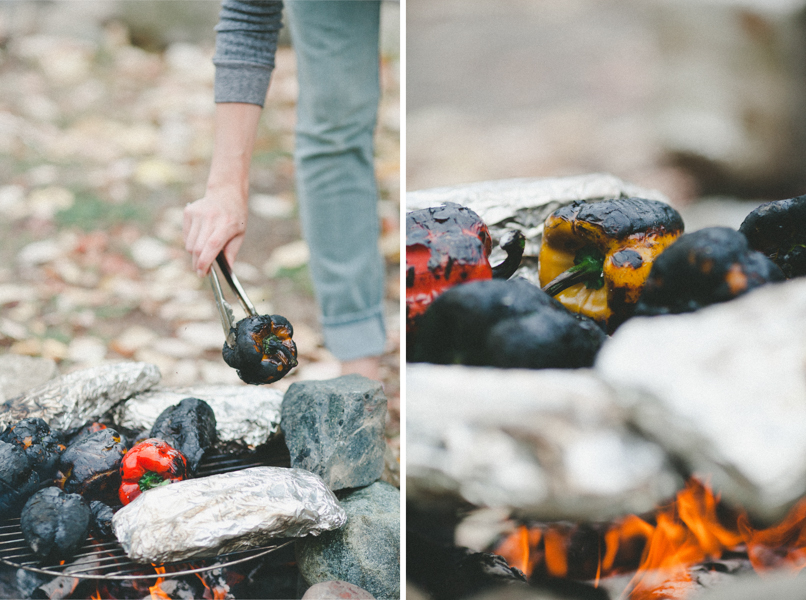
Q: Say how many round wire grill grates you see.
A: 1